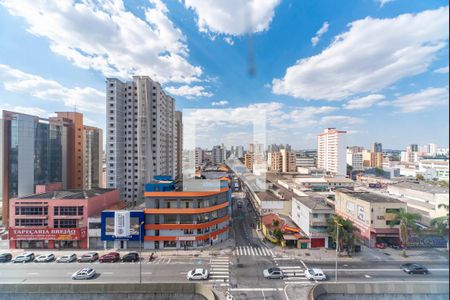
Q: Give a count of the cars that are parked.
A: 7